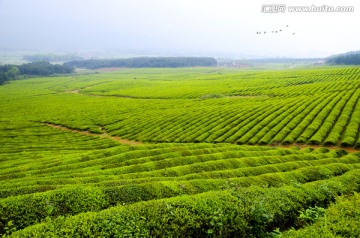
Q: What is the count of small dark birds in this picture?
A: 8